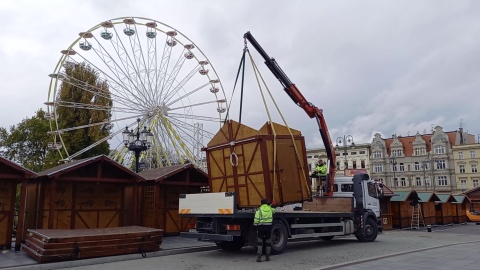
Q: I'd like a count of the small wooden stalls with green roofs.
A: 4